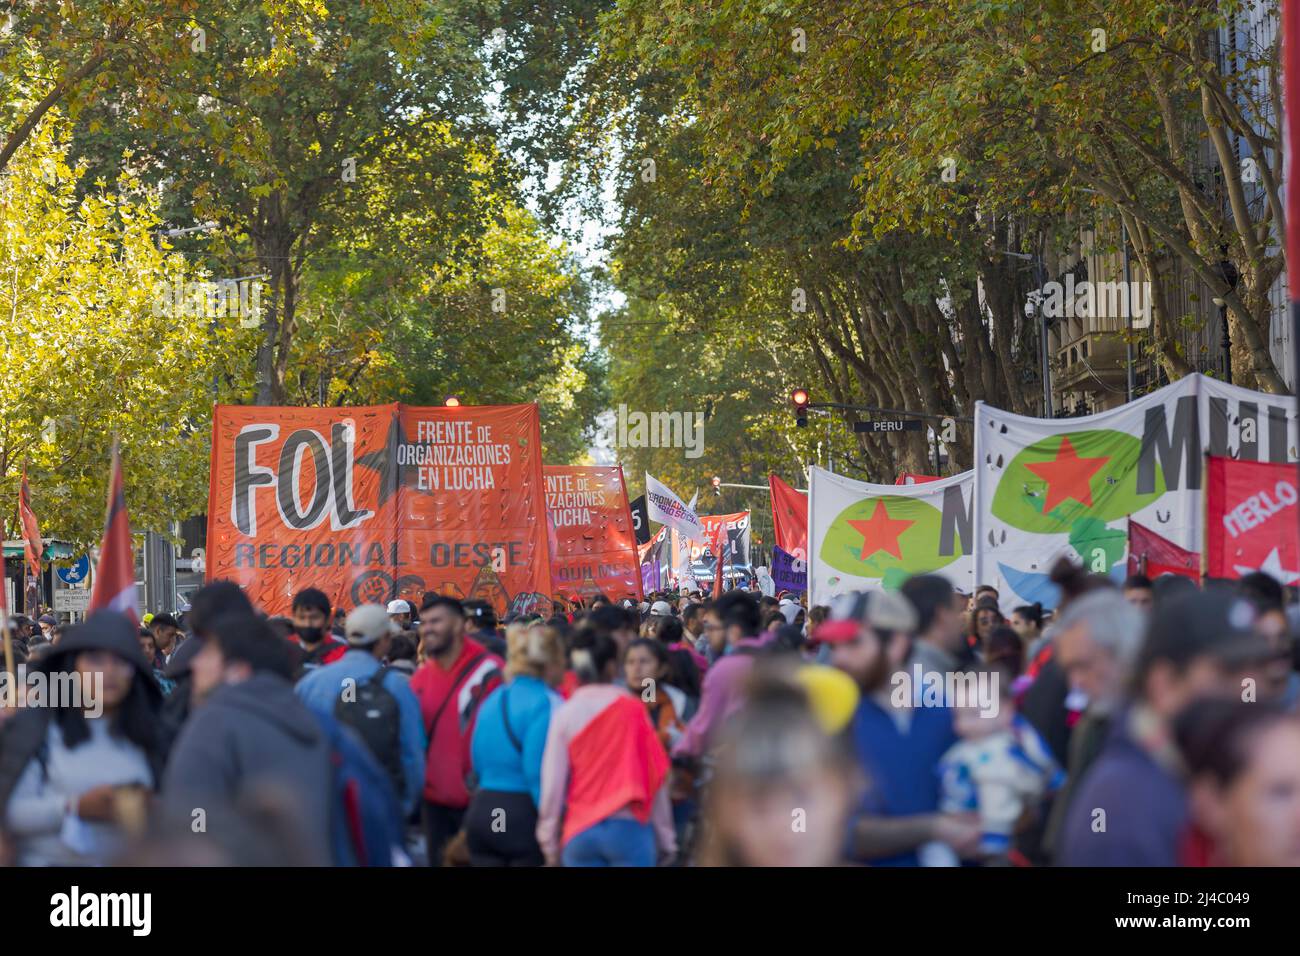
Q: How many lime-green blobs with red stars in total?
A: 2